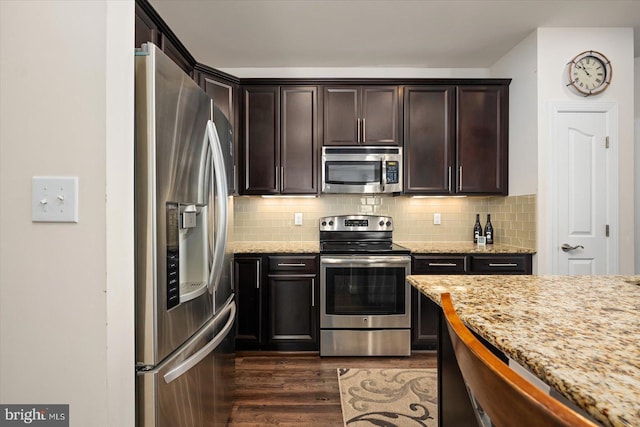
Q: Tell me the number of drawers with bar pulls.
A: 3